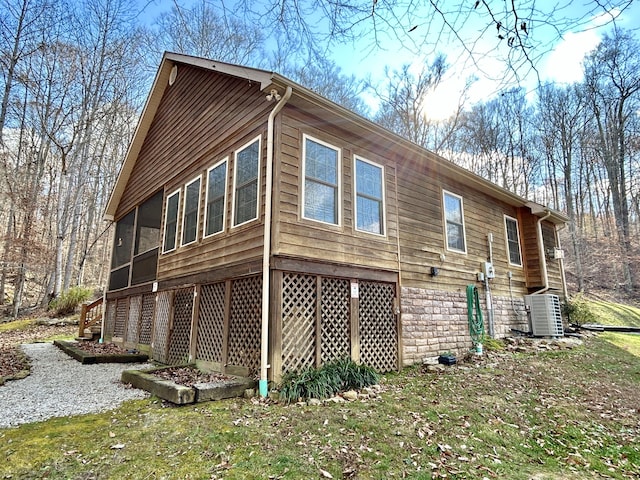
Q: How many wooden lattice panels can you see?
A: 11